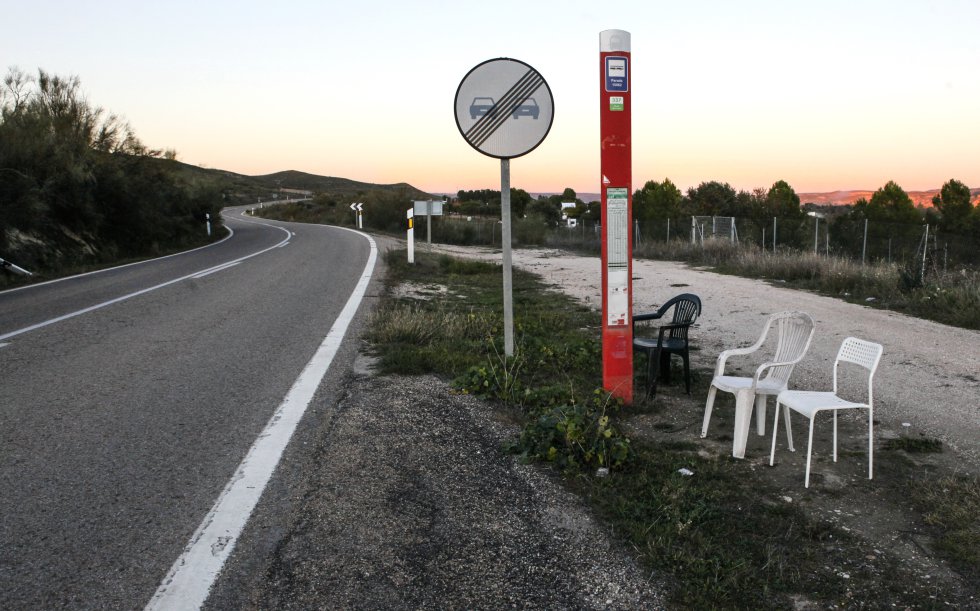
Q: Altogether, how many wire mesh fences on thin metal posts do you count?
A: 1